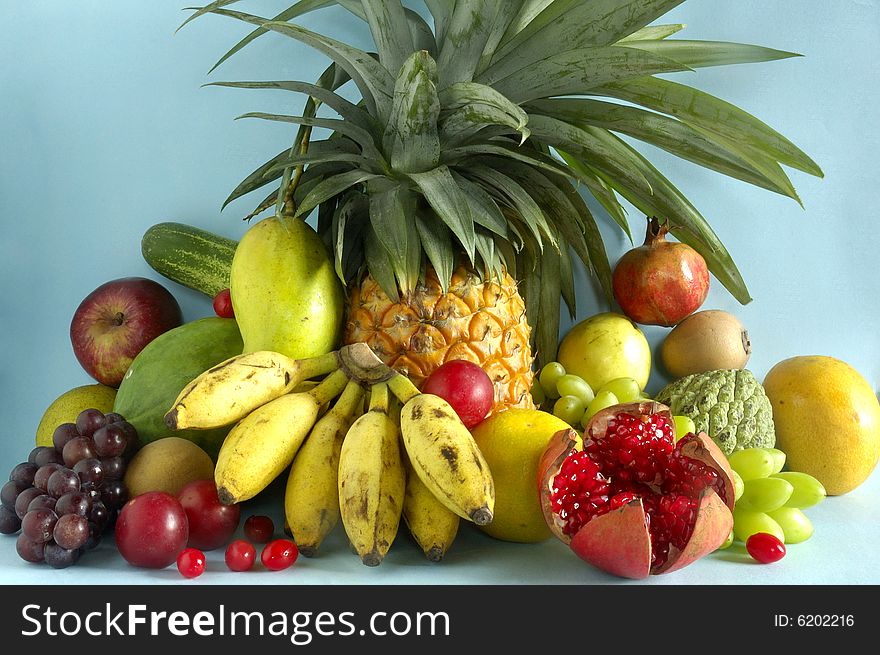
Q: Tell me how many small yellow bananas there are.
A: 6